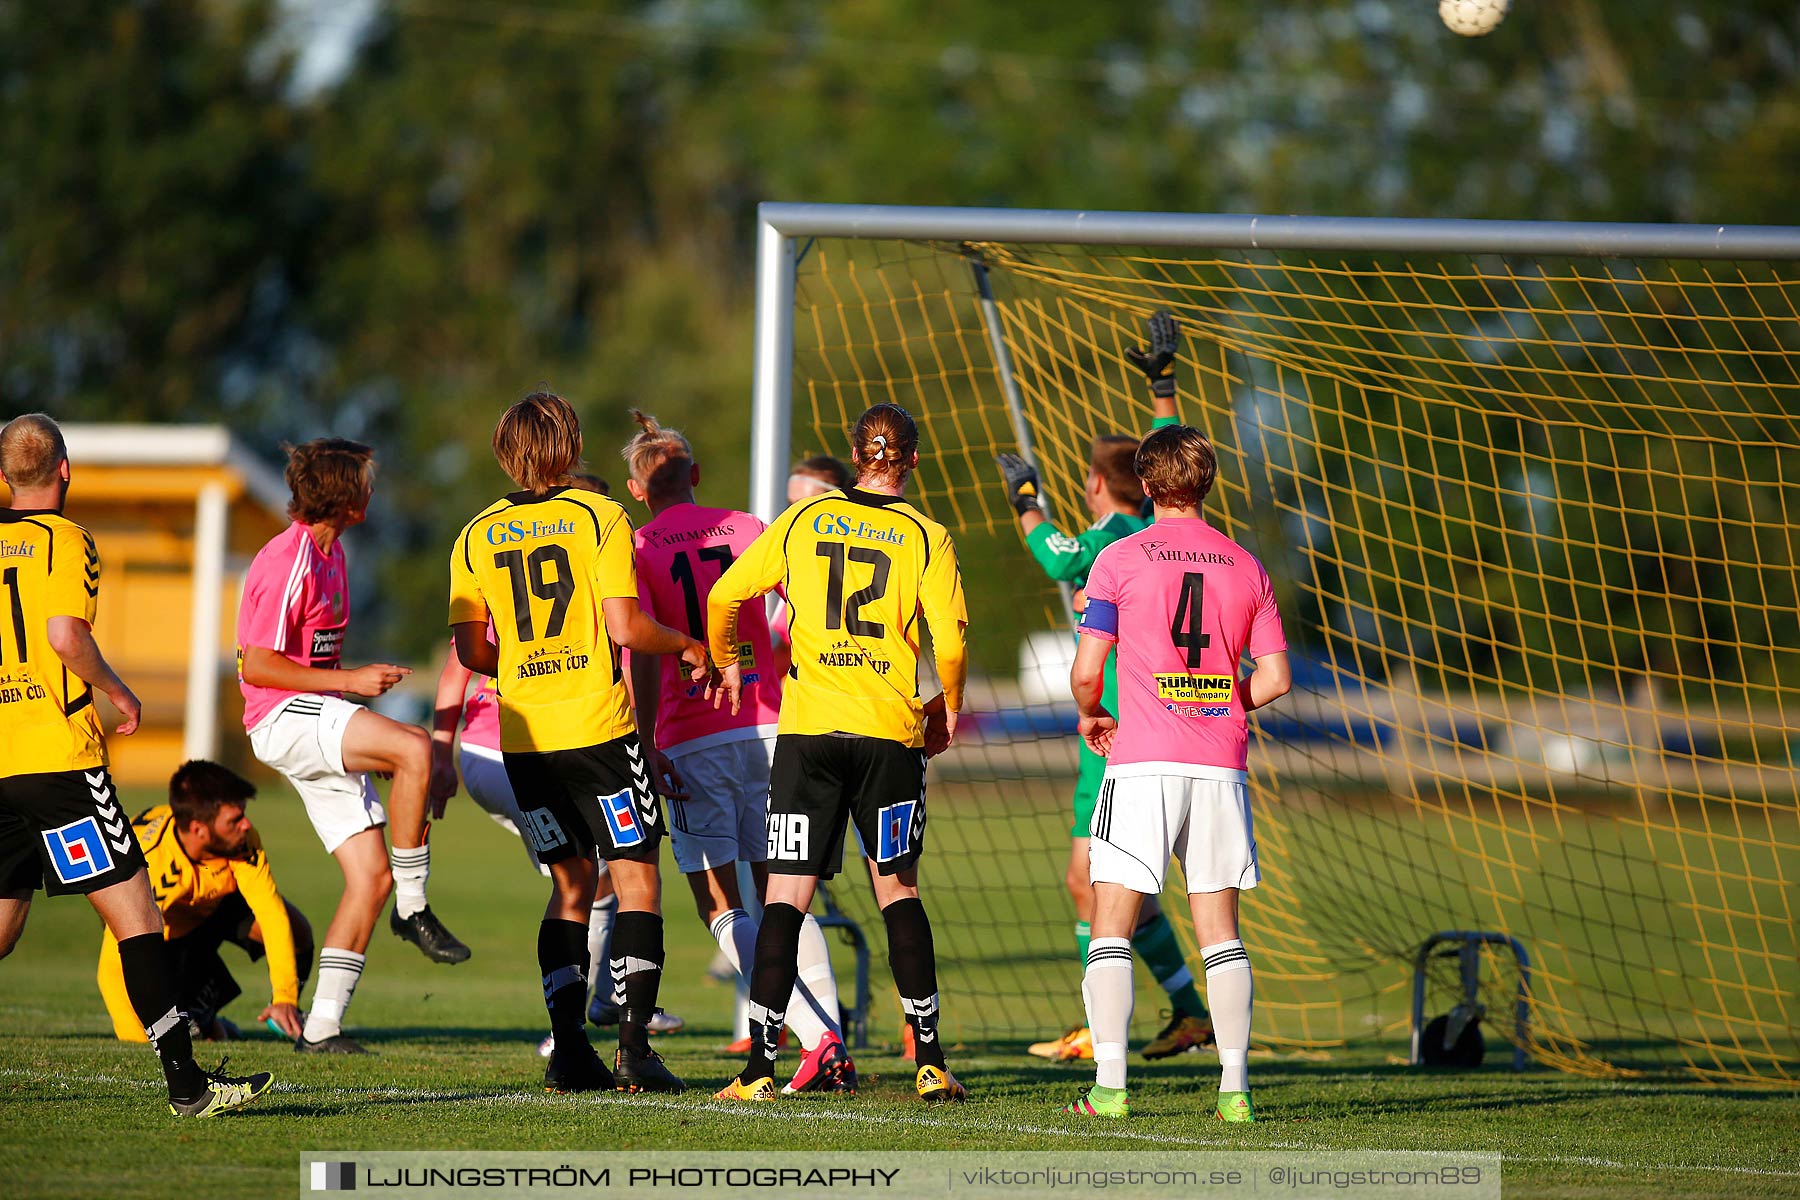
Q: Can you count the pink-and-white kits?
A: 5